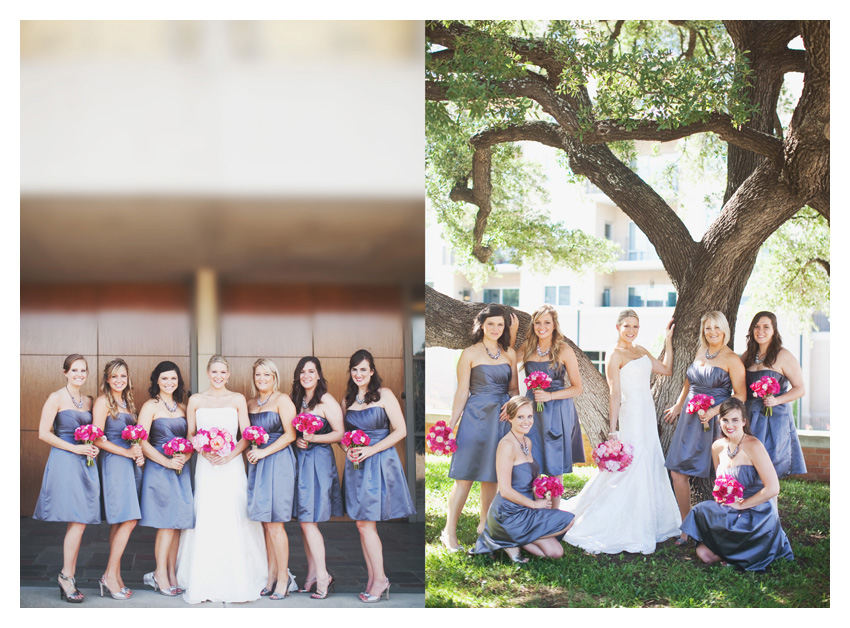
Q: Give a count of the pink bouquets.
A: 14